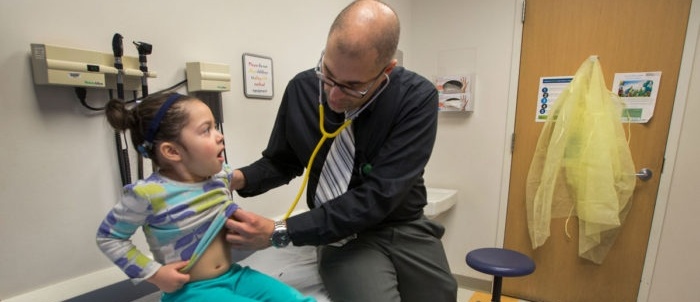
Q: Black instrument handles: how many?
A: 2